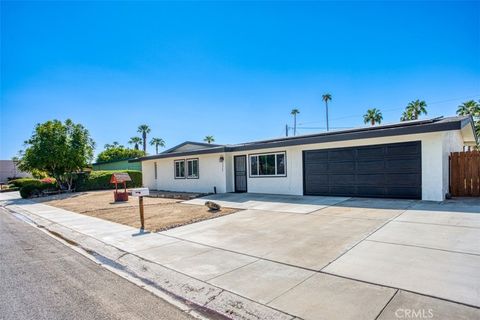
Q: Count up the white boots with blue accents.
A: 0